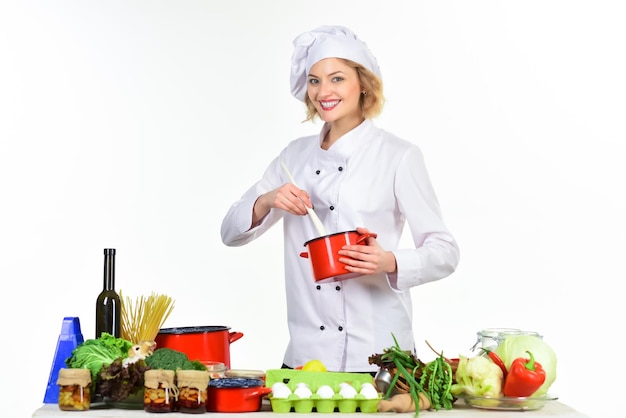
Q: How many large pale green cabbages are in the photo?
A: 1